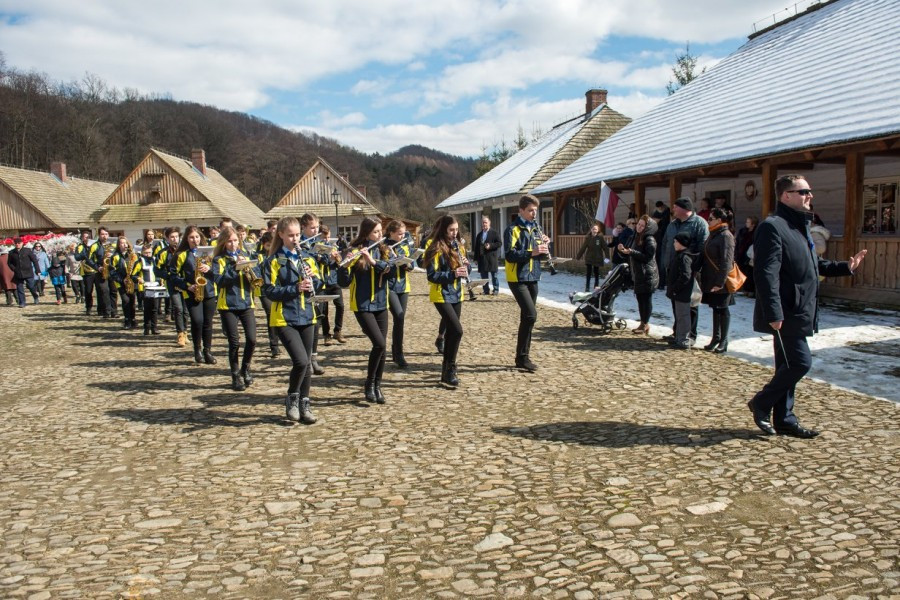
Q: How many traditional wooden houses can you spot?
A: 5